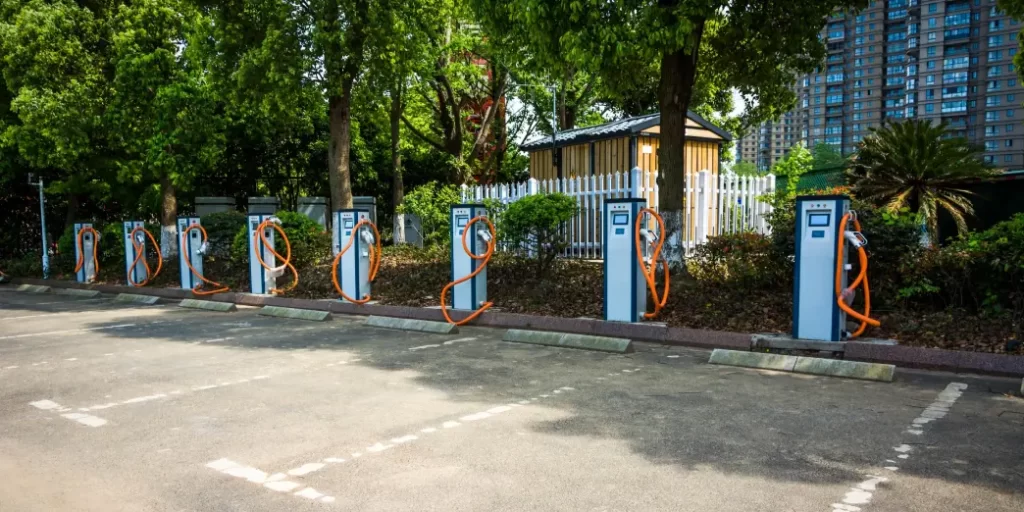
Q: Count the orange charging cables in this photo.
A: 8